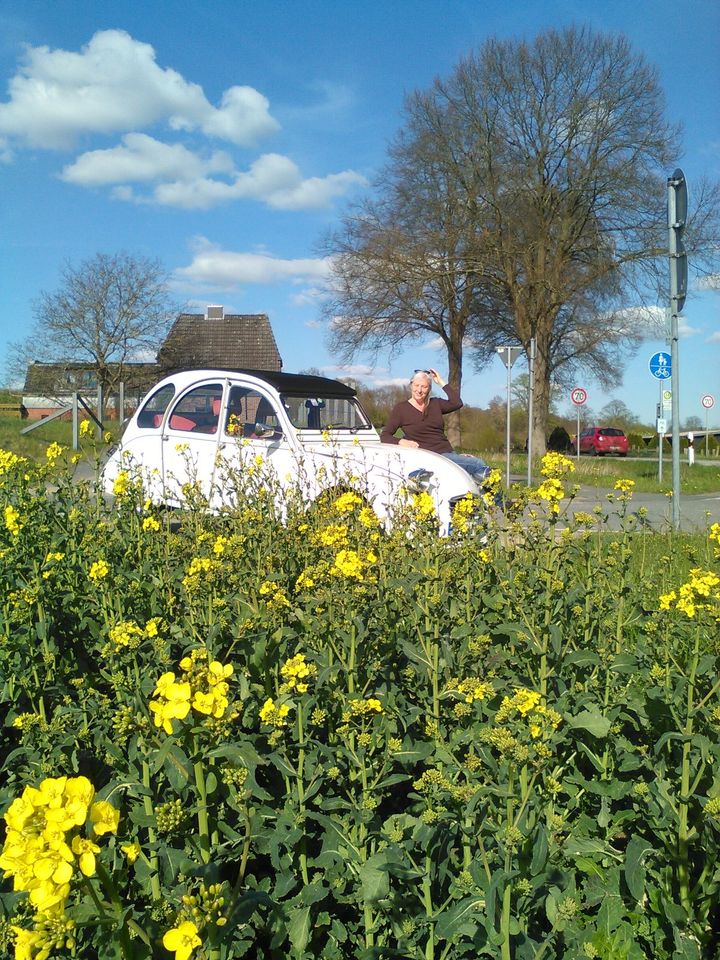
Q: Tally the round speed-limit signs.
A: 2